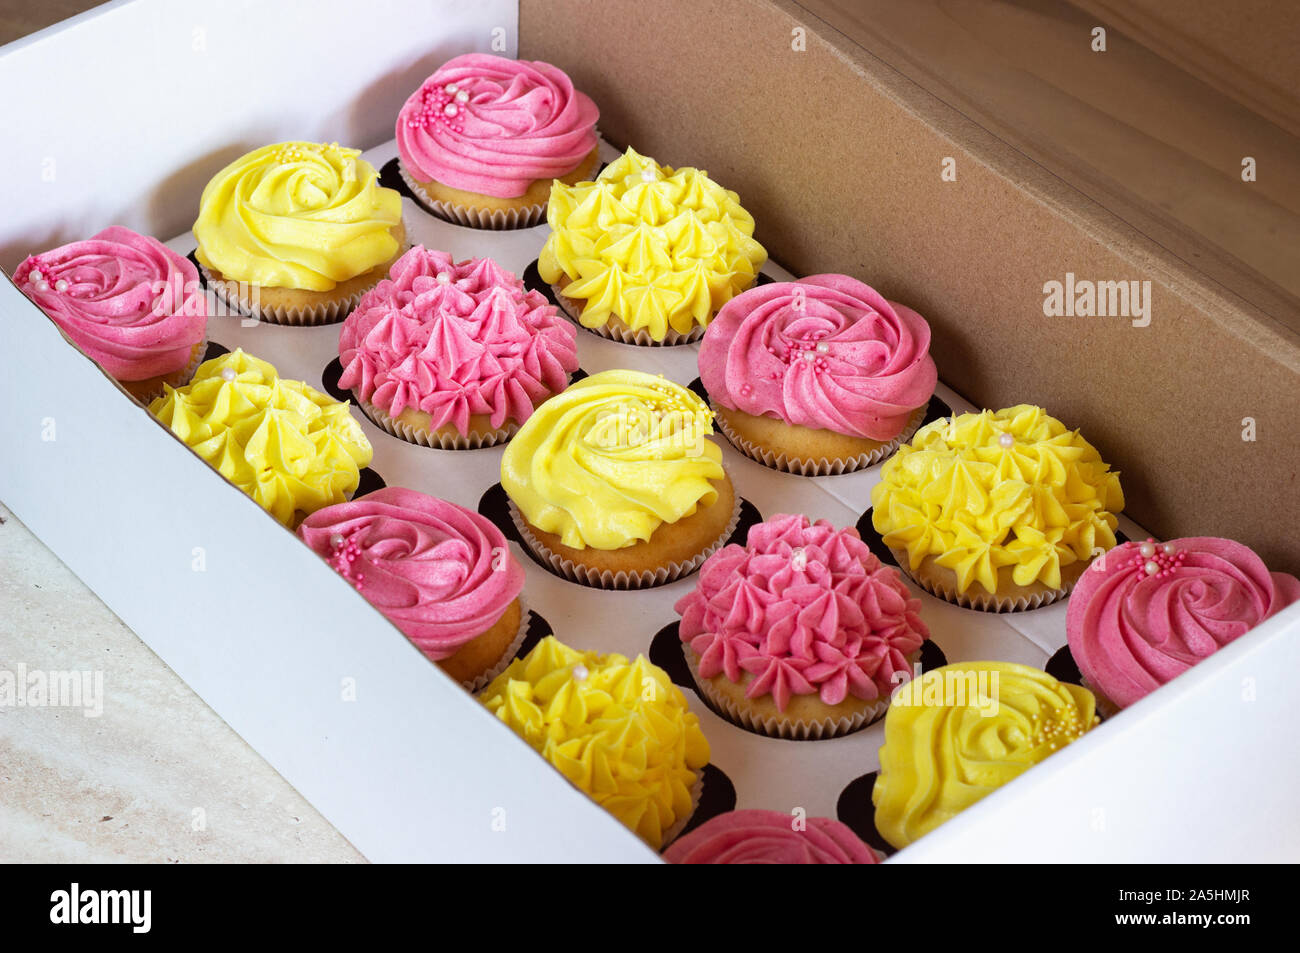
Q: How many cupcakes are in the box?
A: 15